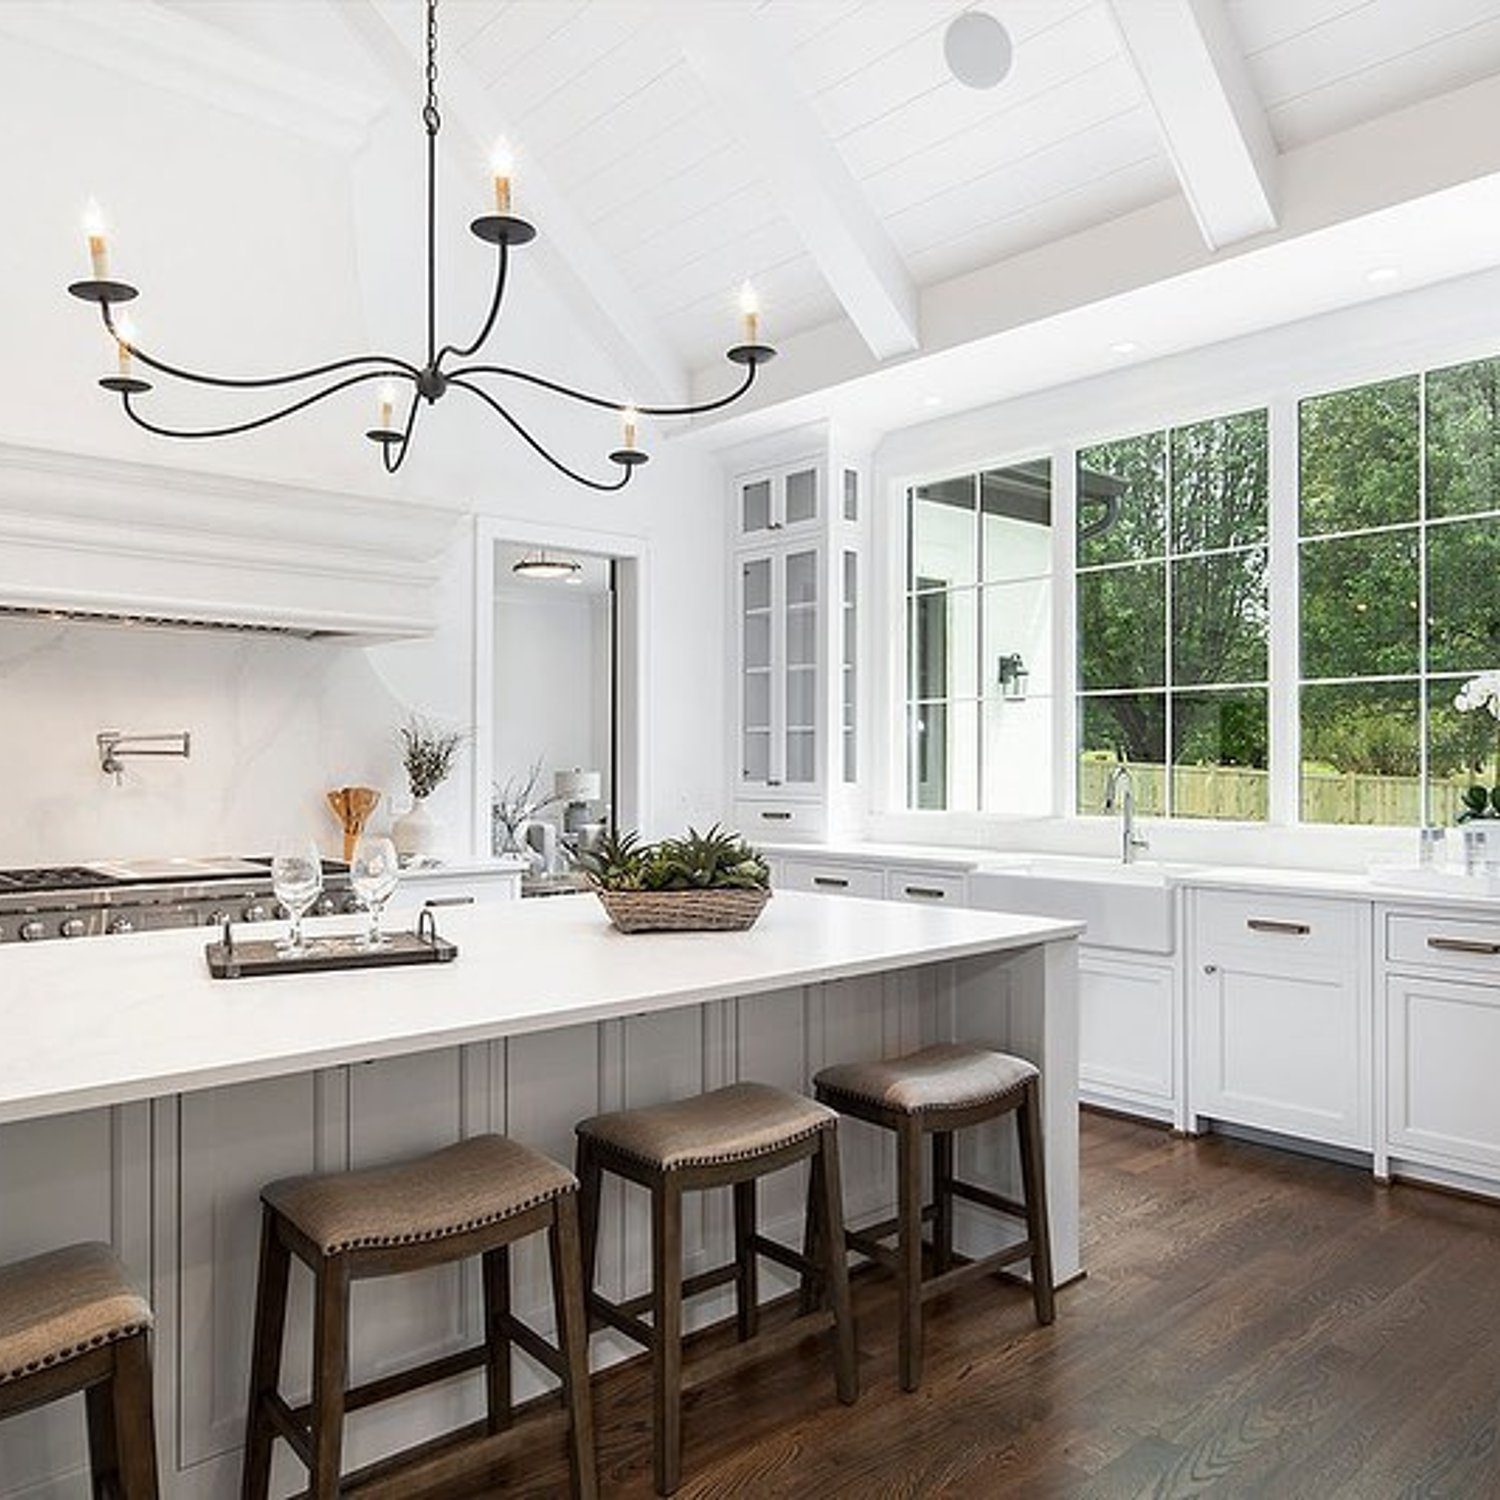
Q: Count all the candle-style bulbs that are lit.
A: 6